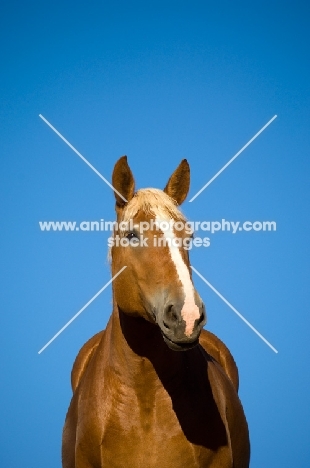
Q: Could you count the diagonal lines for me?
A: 4